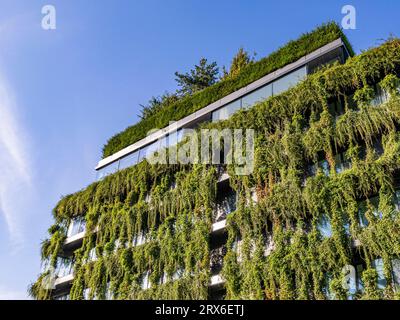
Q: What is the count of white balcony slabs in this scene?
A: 5